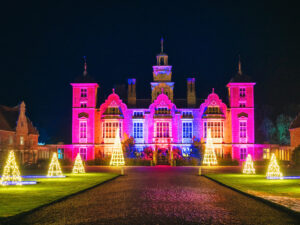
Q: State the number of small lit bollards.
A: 2